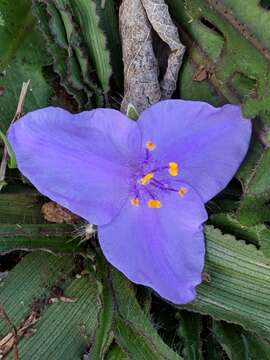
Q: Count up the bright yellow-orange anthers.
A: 6